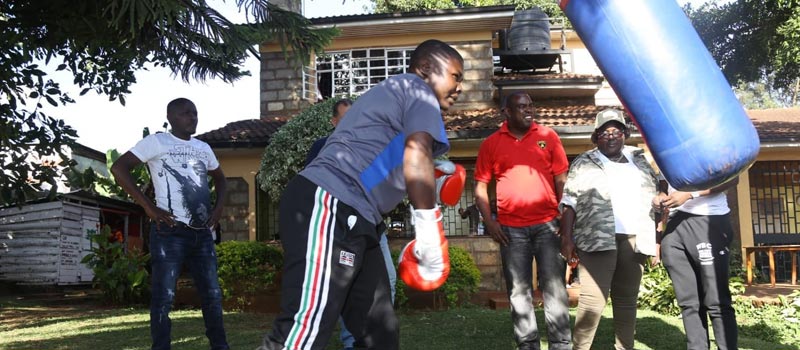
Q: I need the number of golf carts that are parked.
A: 0